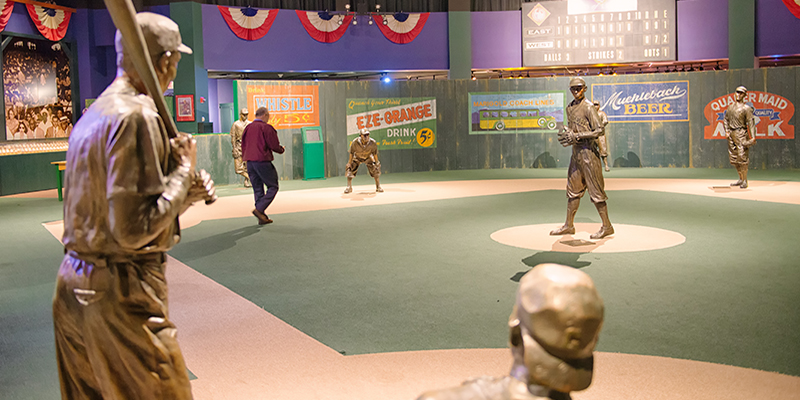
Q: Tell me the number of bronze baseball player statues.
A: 7